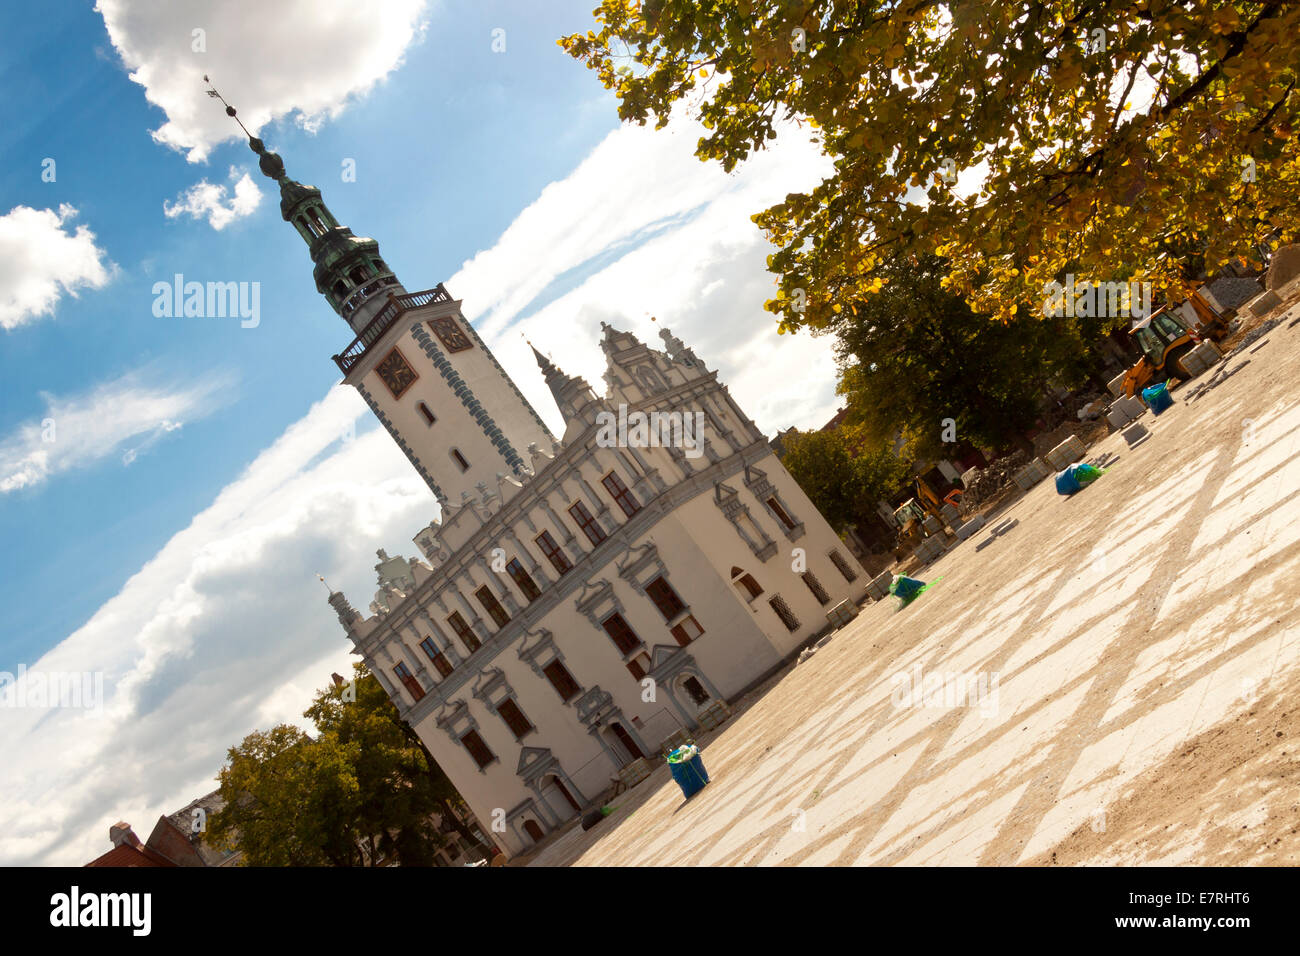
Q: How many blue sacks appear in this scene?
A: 4